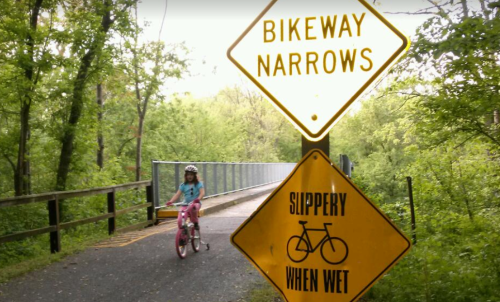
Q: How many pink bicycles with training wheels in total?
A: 1